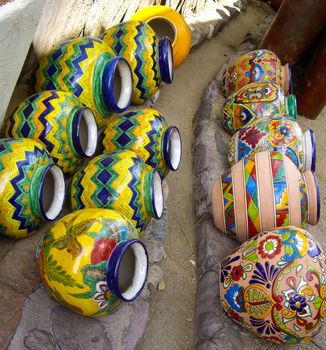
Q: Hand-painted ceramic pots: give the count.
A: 13